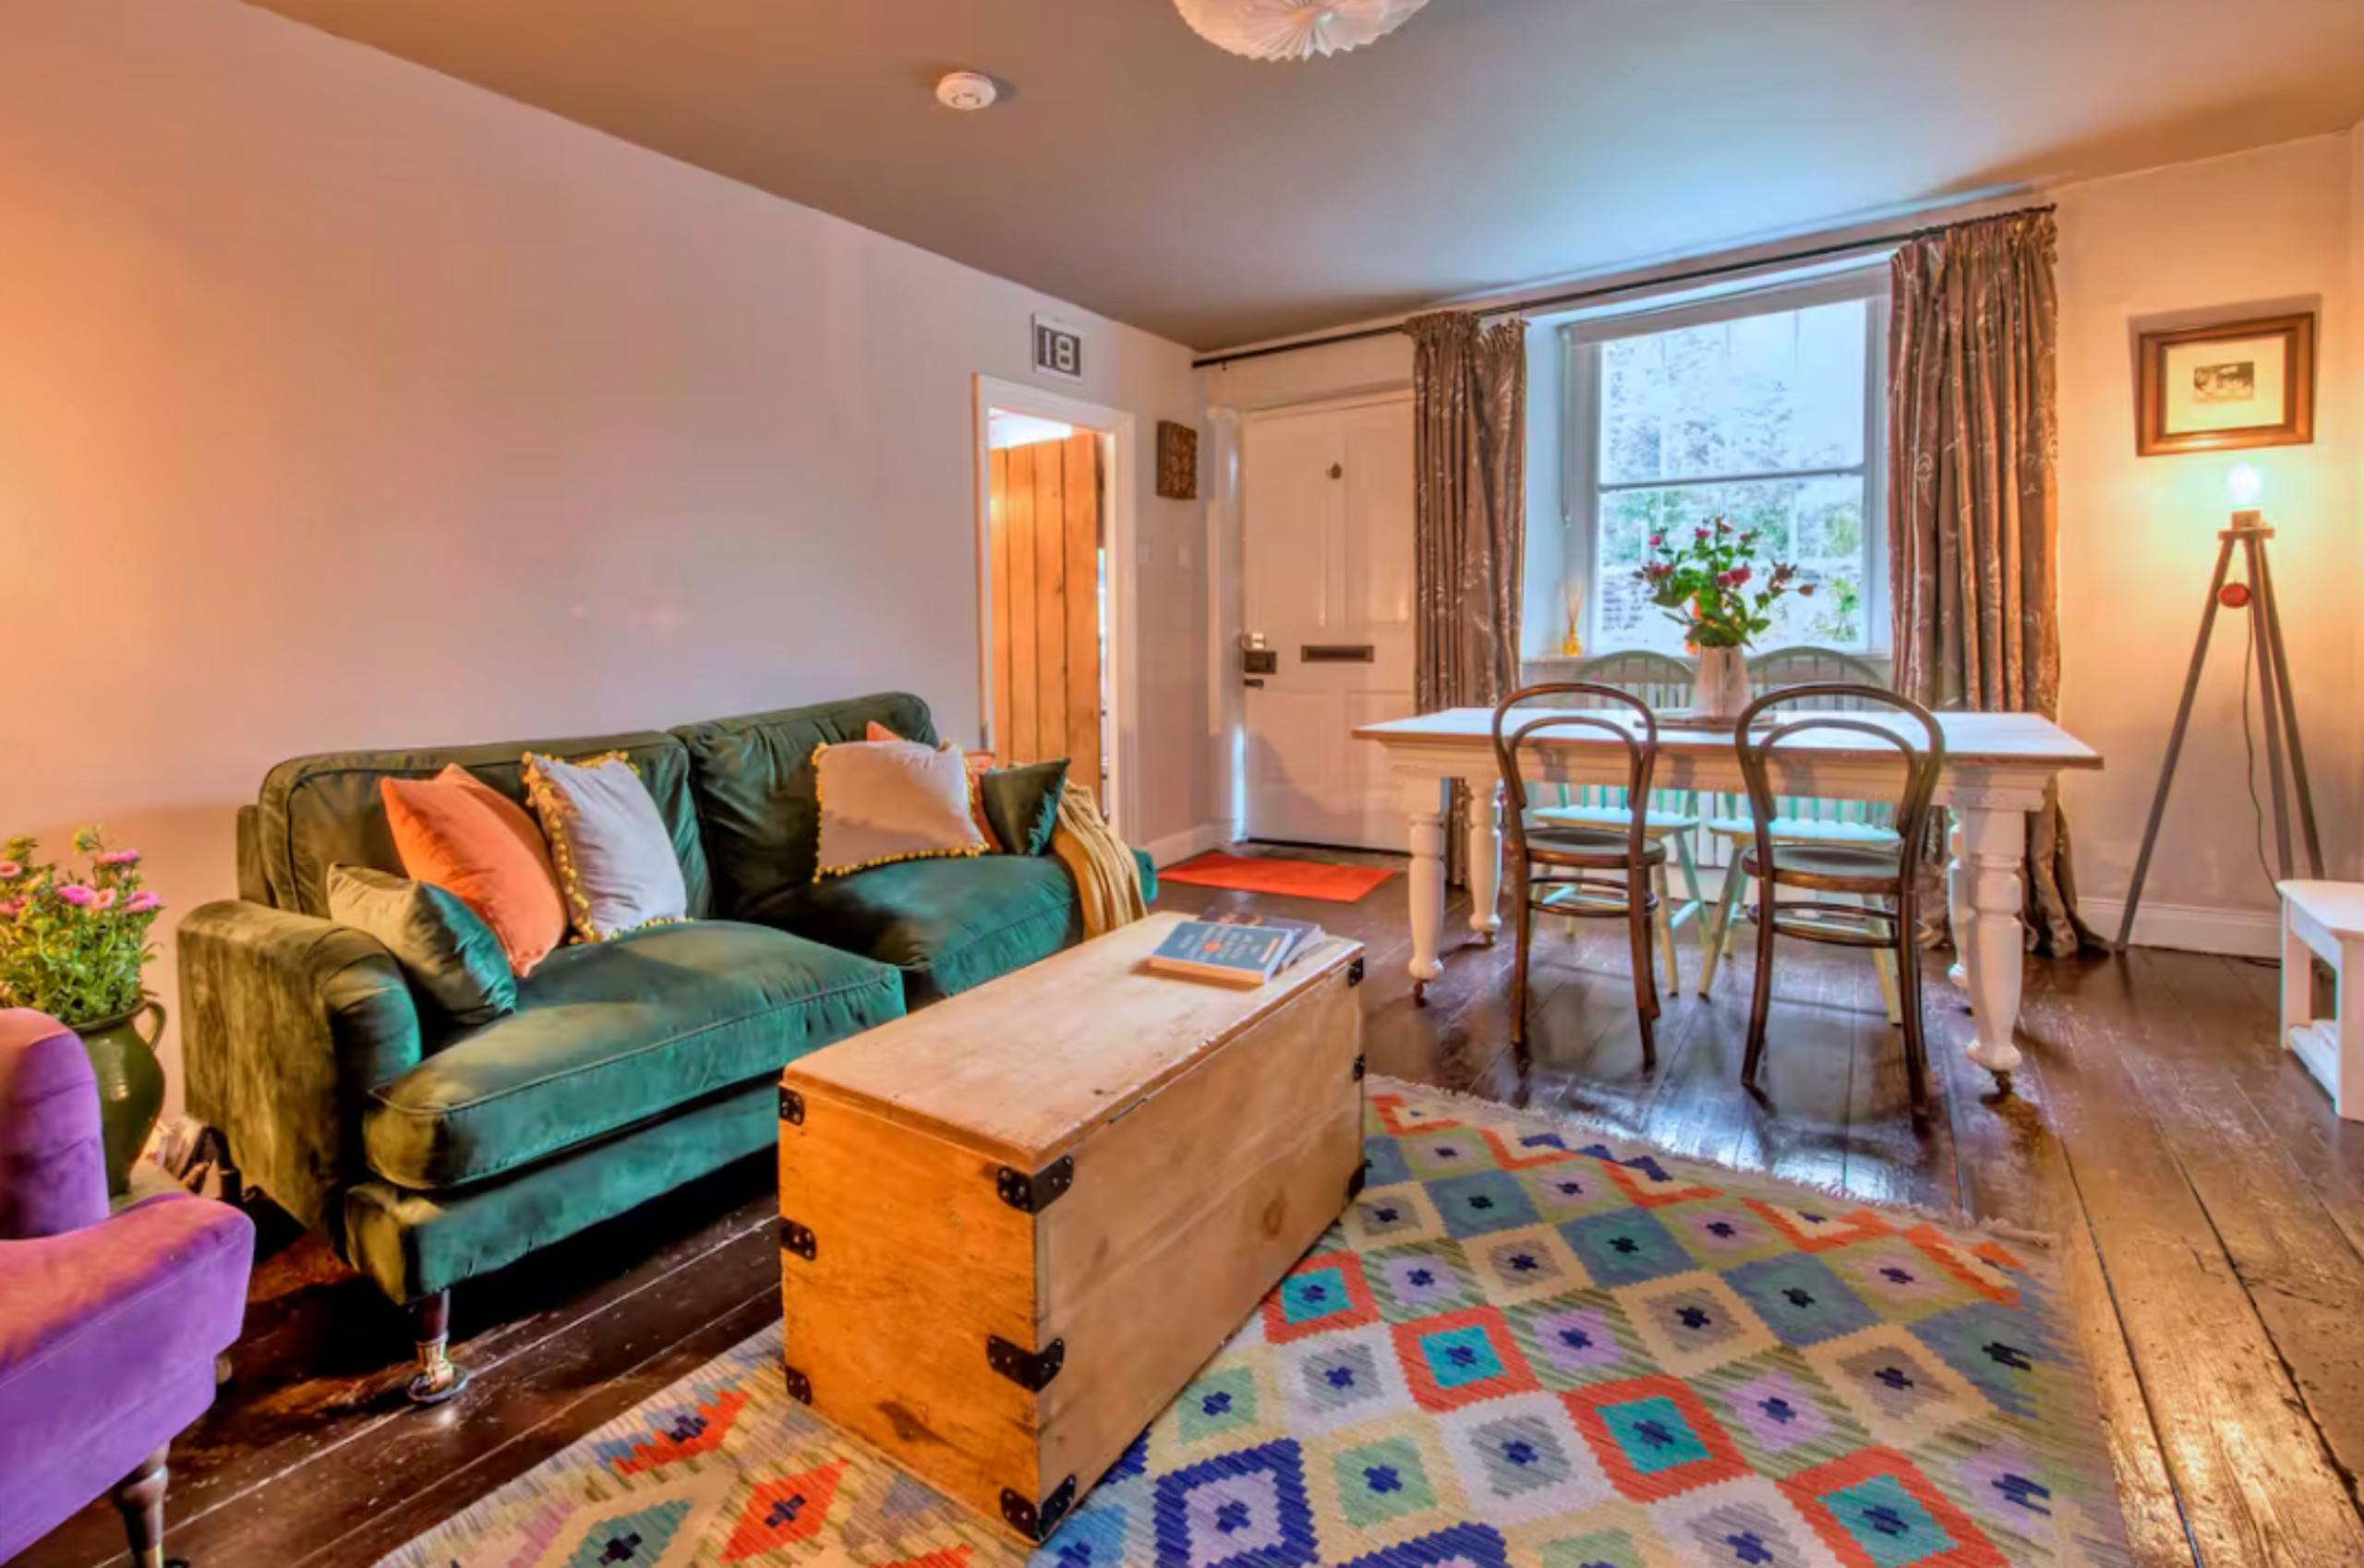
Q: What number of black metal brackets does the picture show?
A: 9